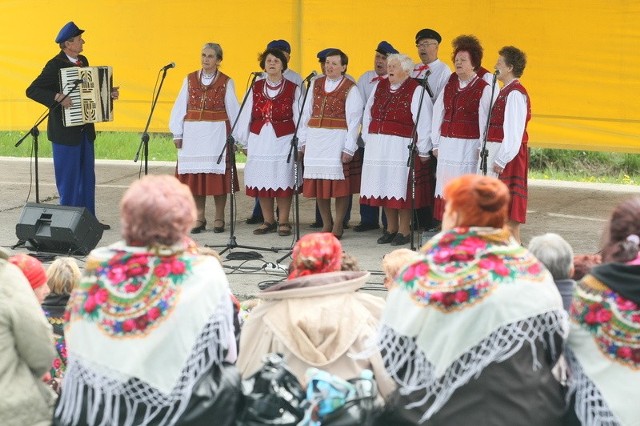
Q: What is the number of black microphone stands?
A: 6